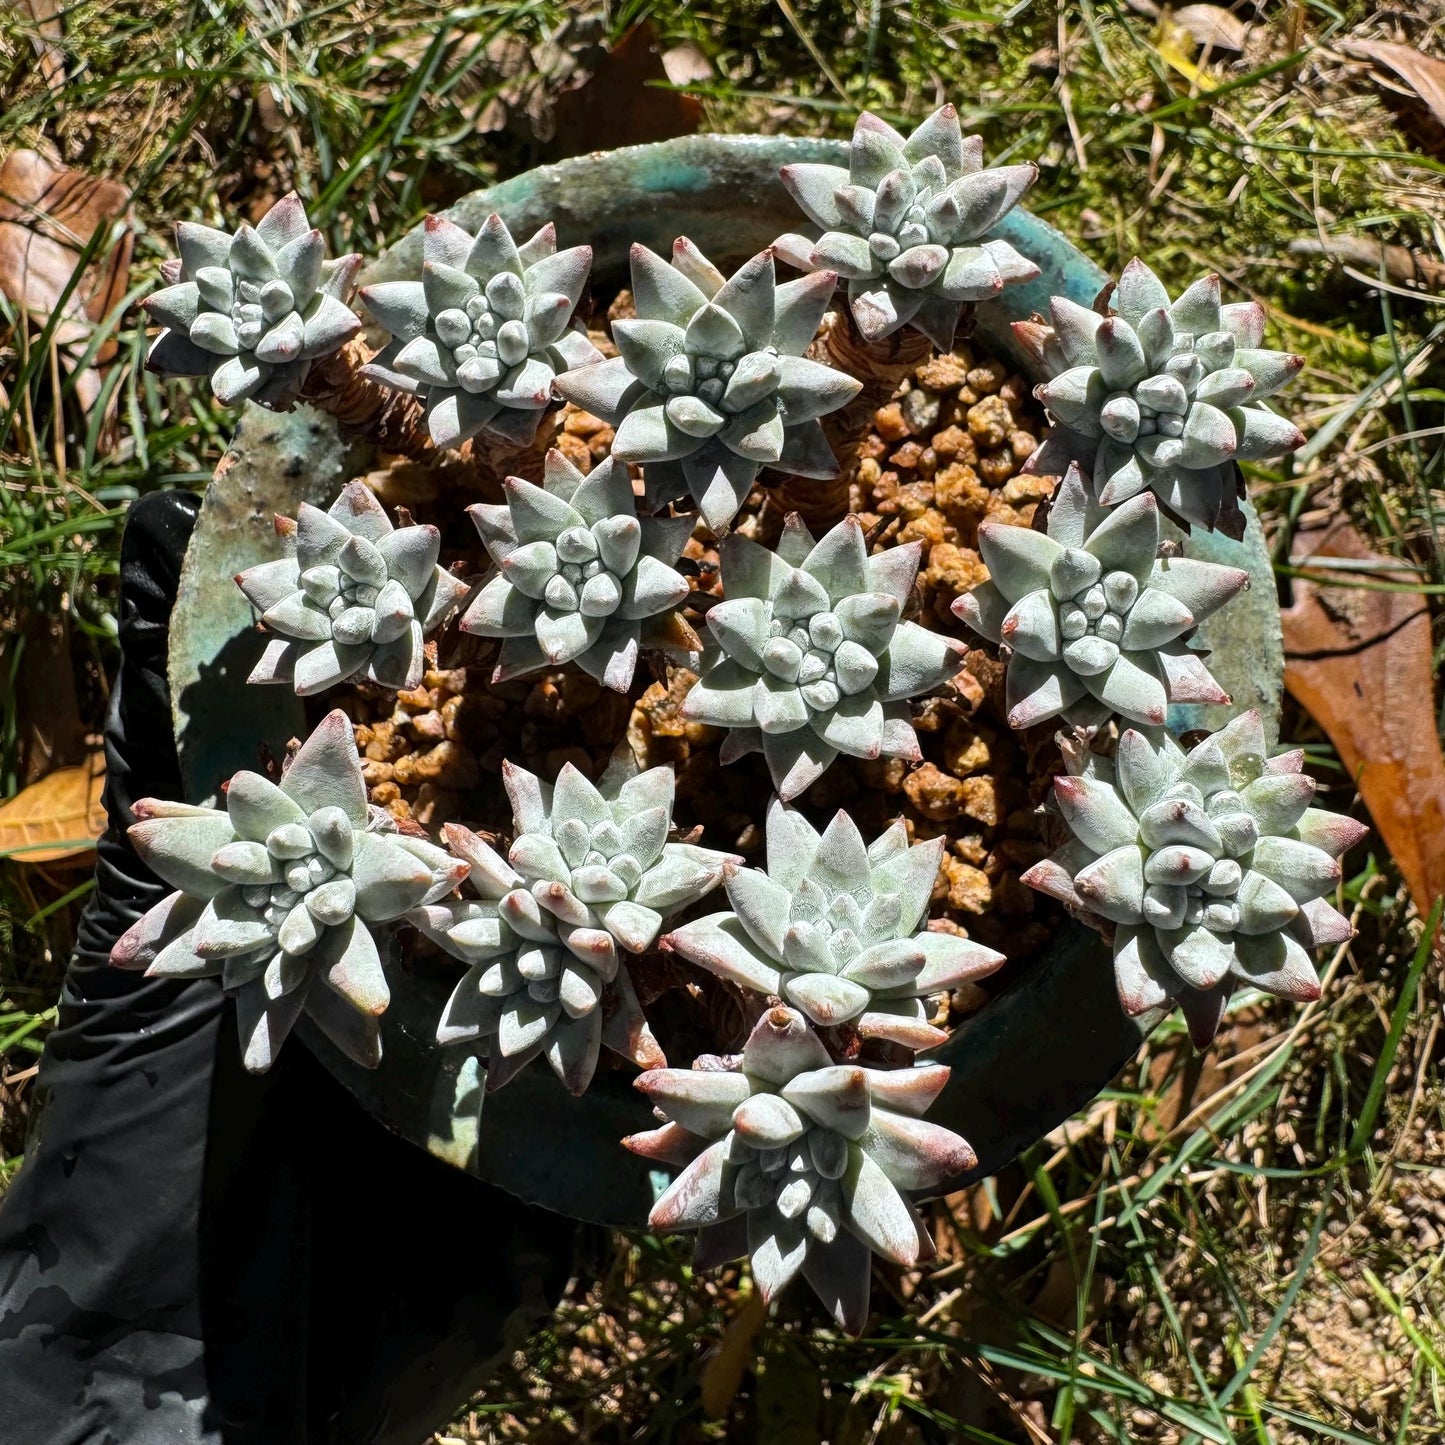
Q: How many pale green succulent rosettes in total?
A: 14